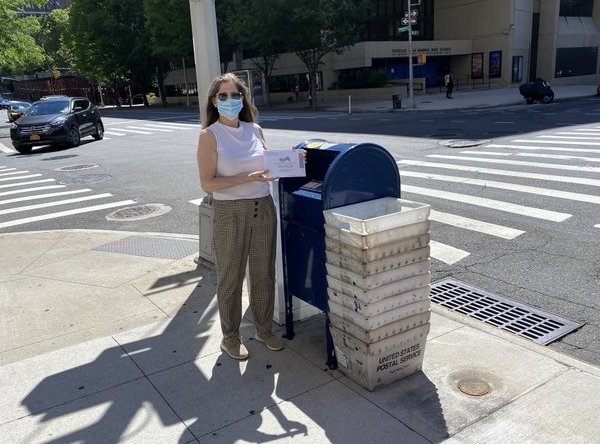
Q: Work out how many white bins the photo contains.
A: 10